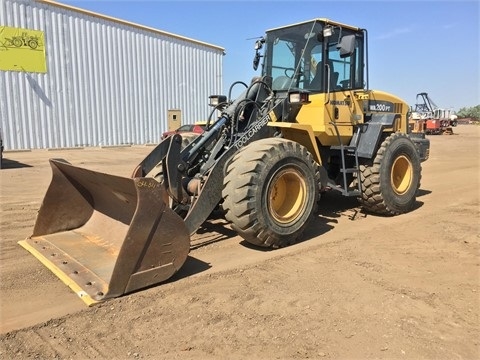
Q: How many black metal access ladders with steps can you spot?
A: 1